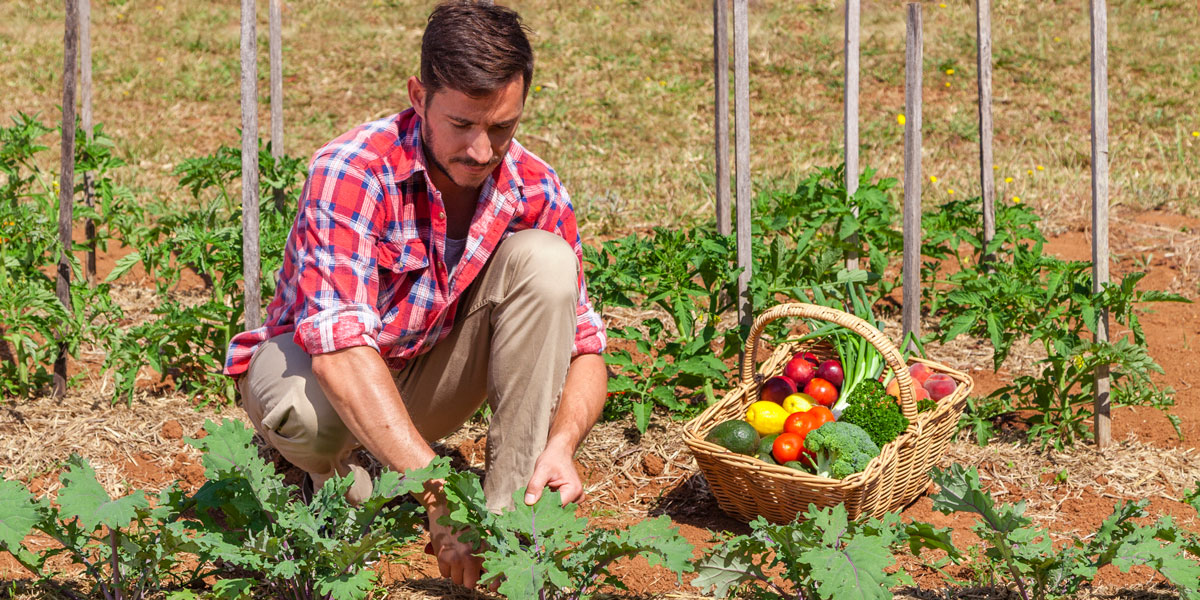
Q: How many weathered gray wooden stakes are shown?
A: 10